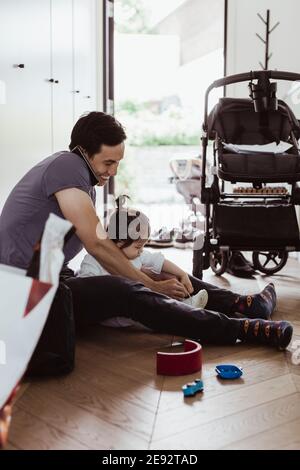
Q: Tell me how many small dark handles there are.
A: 5